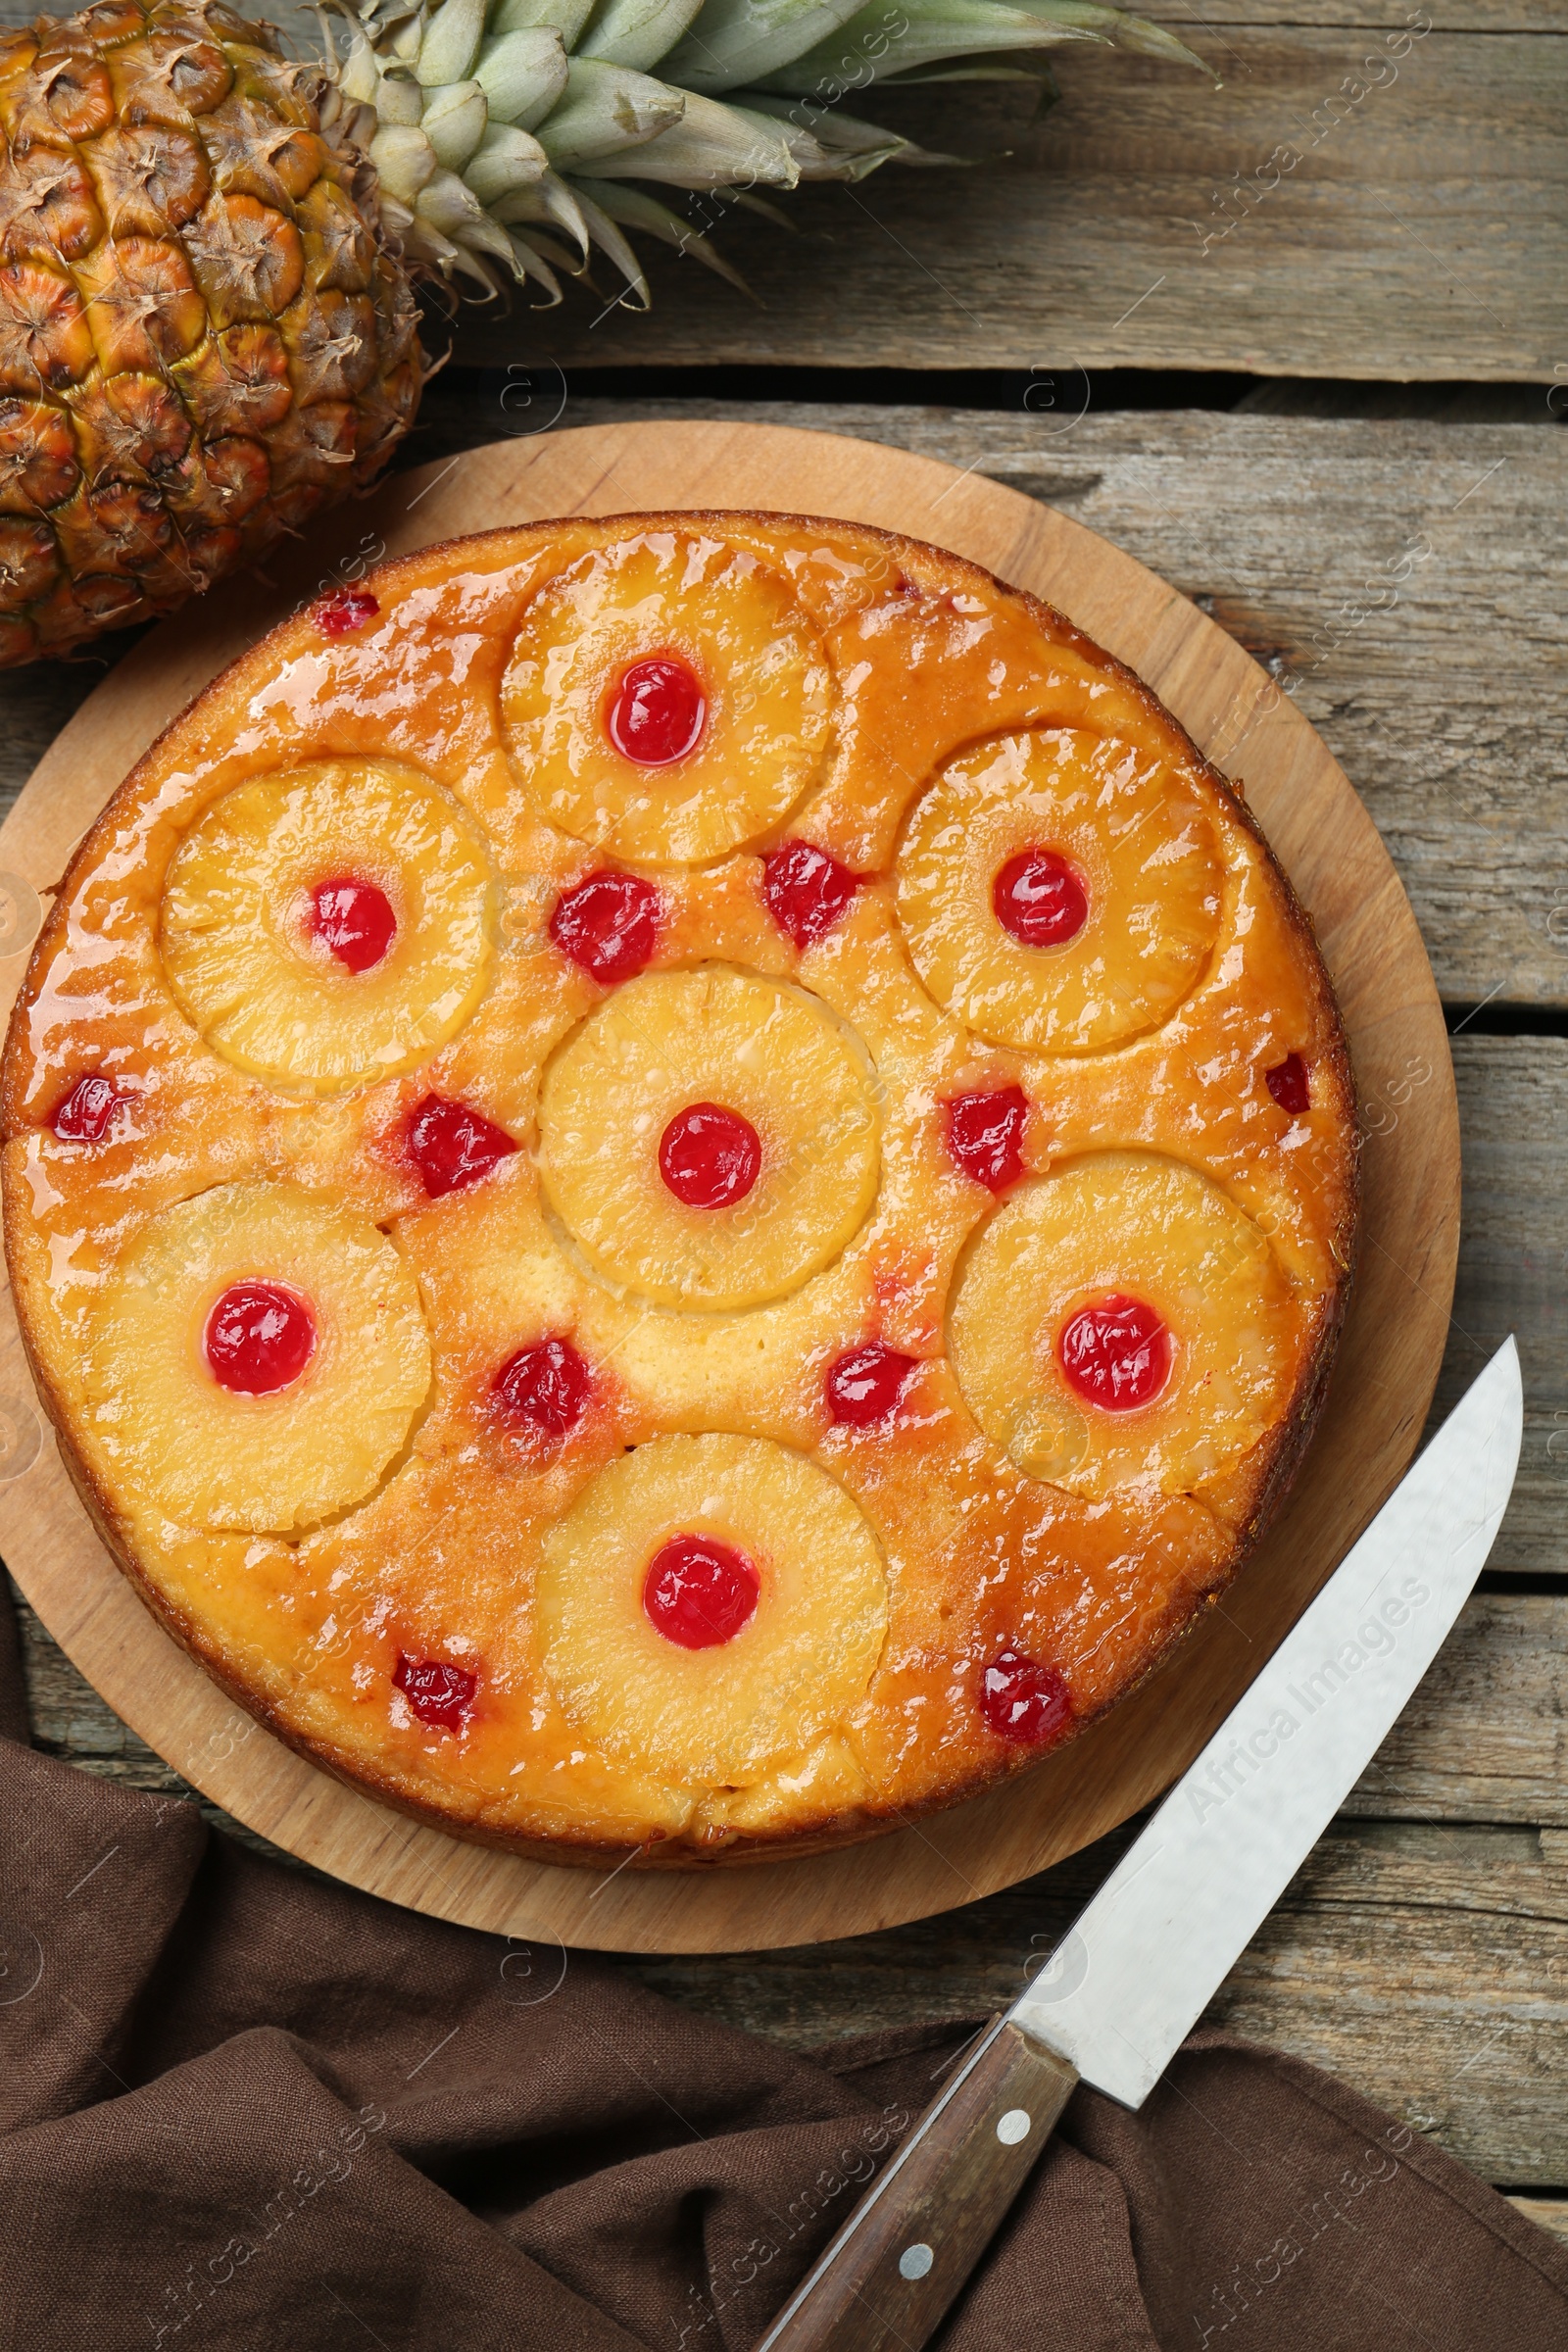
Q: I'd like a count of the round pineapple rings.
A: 7